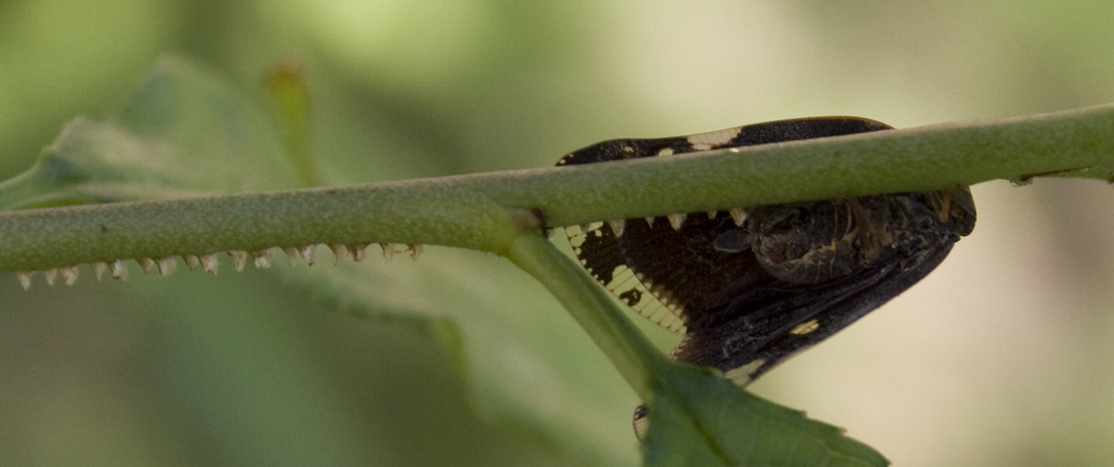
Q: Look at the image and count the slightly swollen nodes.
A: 1